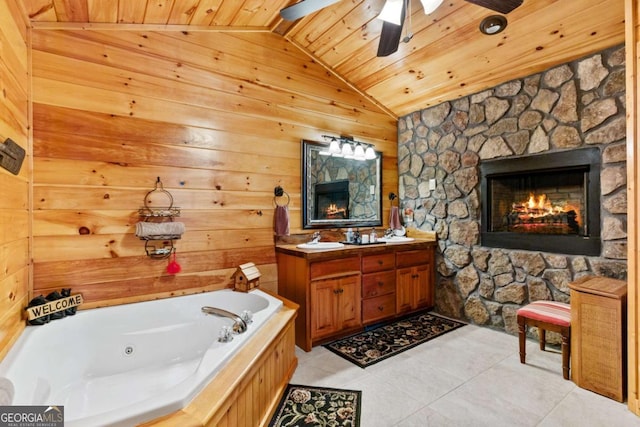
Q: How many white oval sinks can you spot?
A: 2